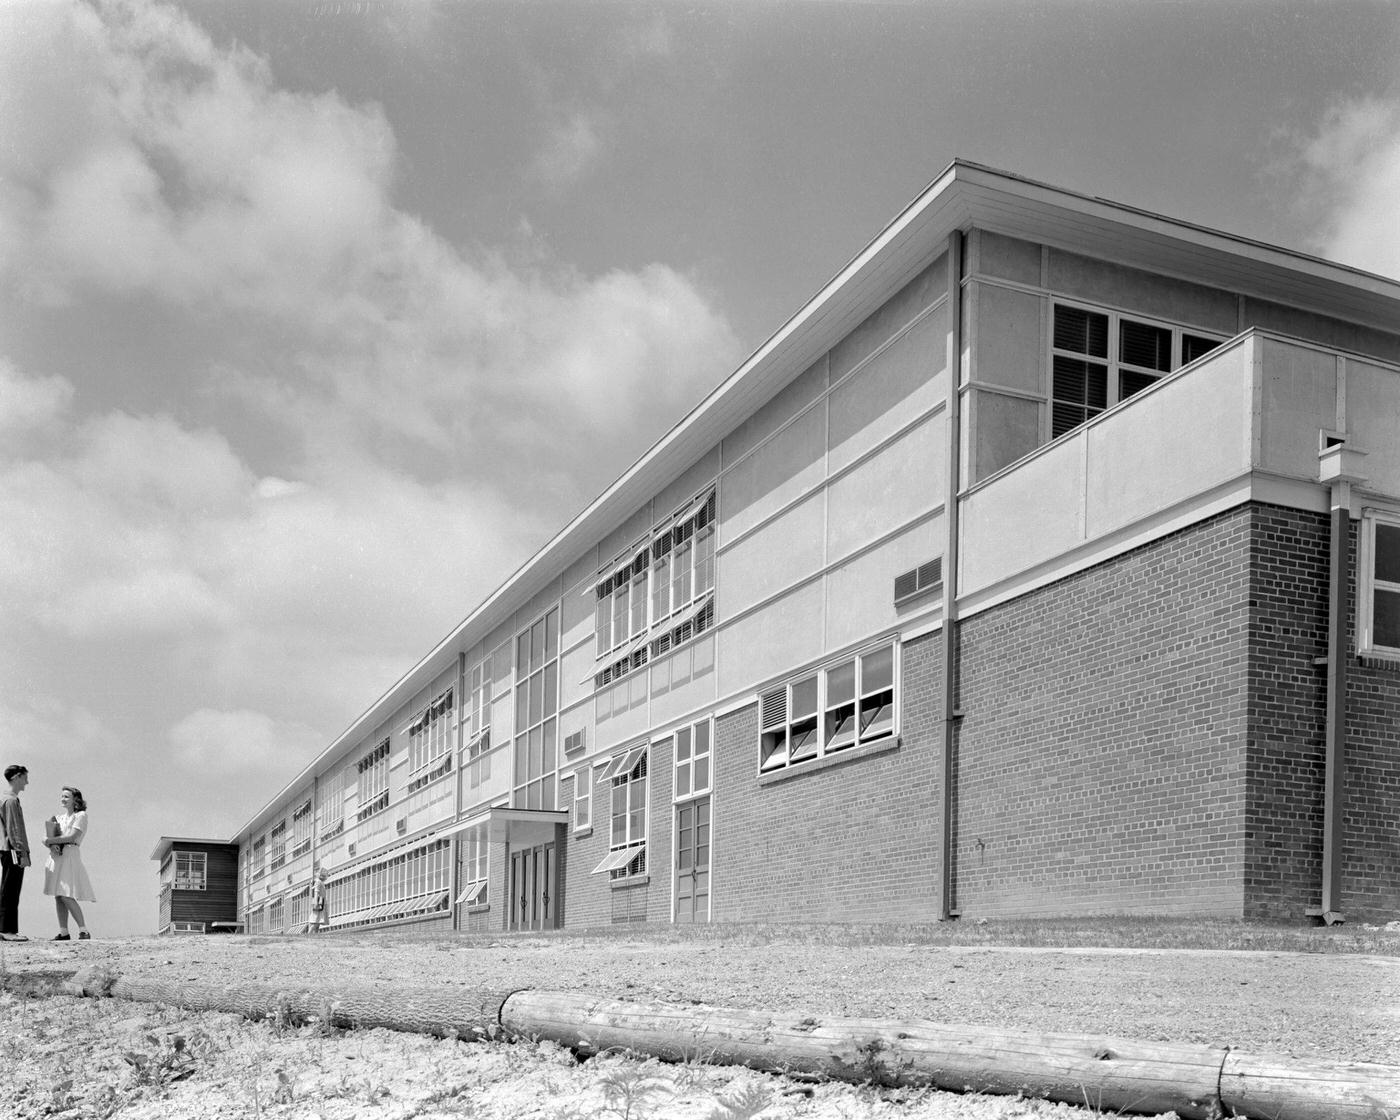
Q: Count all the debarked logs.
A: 2